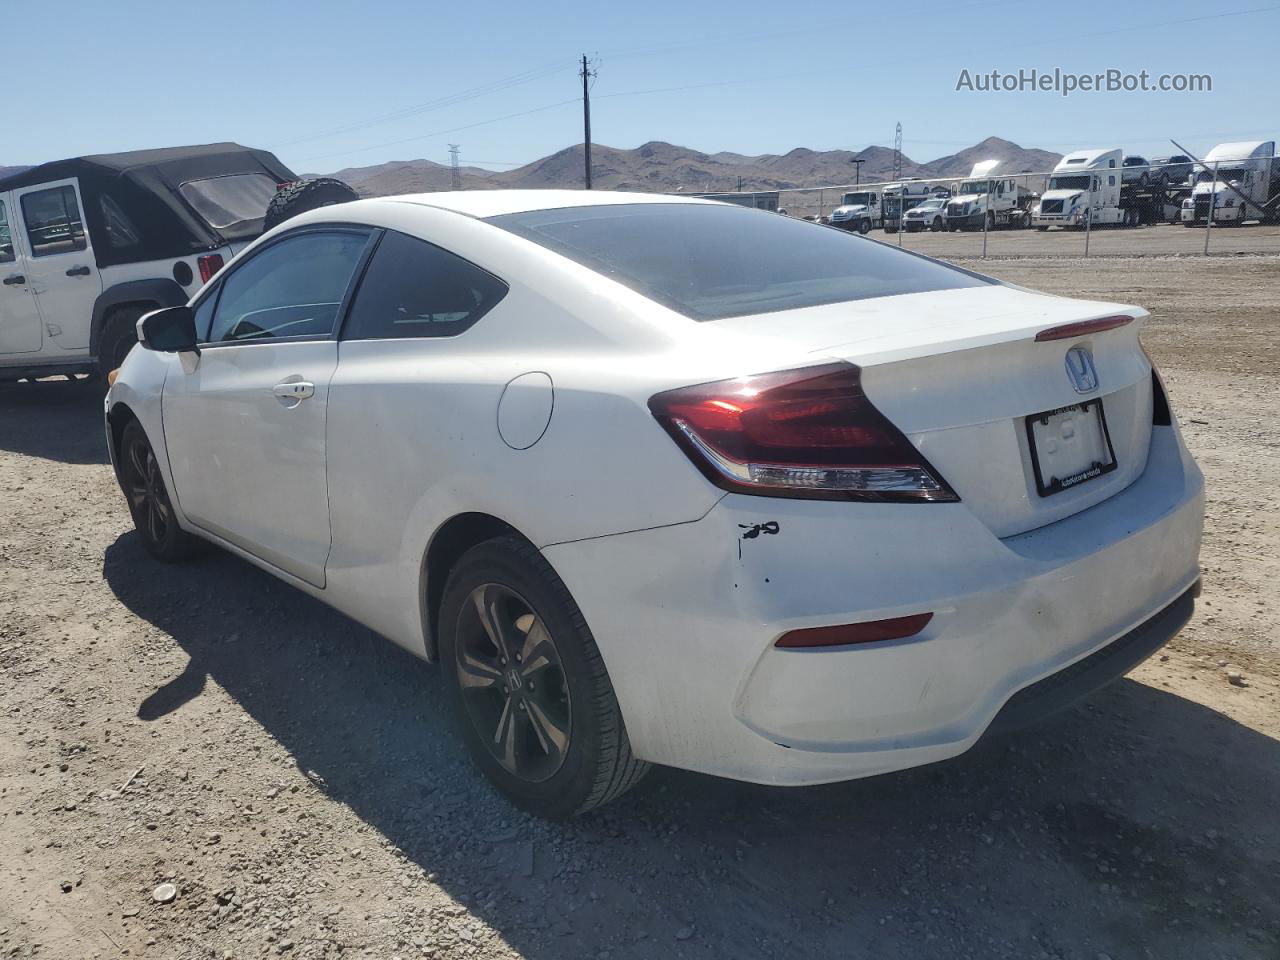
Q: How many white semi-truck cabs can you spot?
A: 4